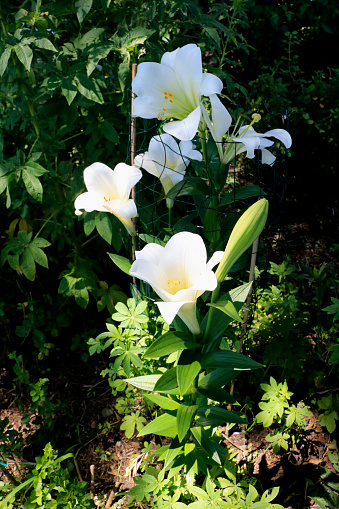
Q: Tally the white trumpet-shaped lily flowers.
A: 5